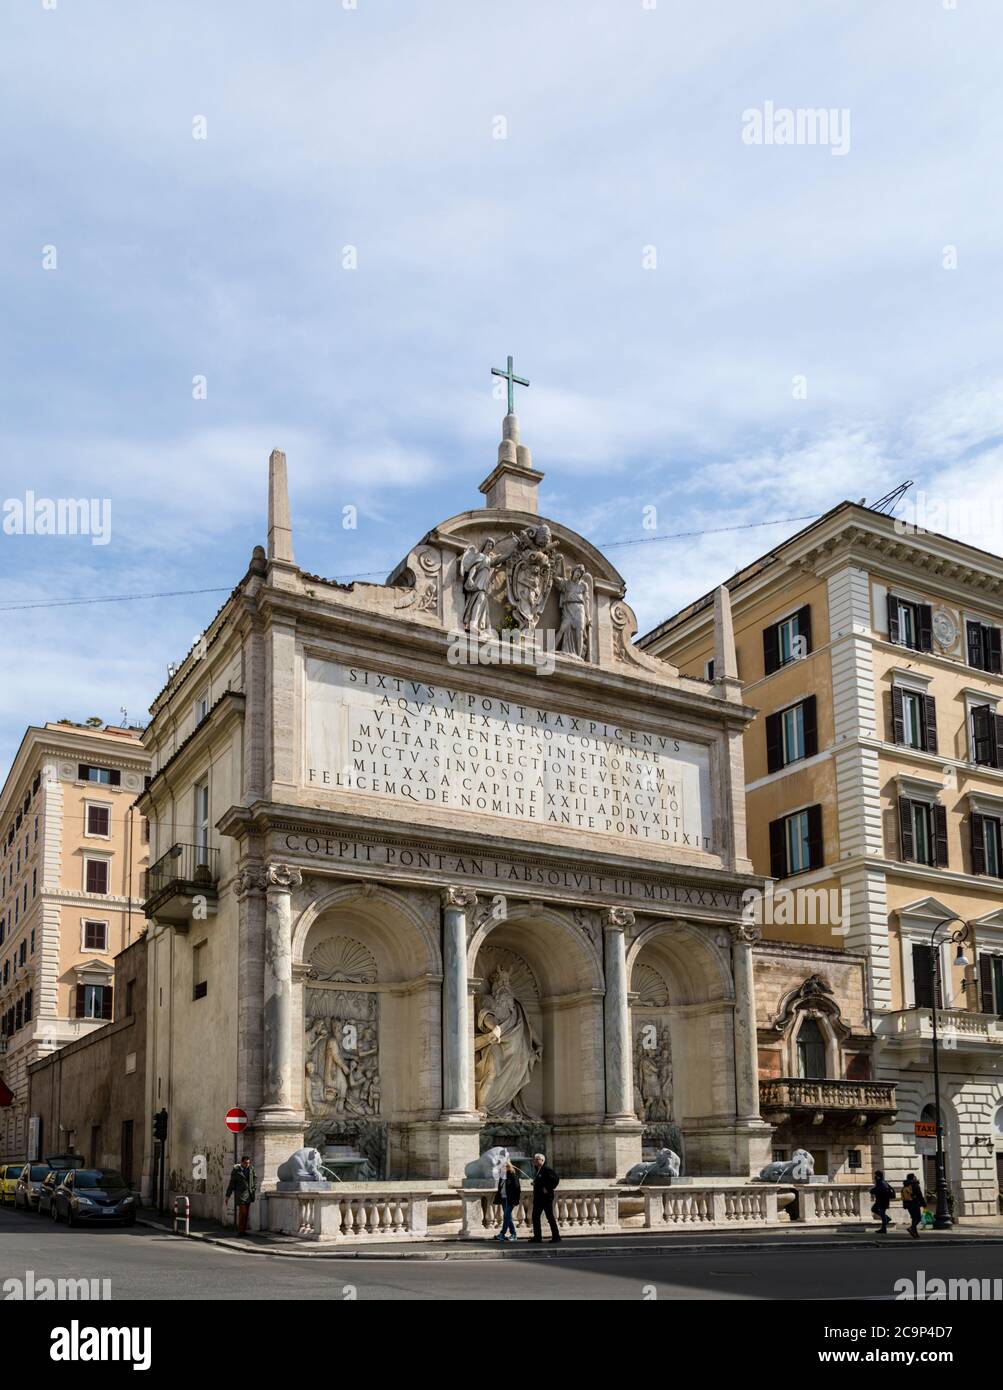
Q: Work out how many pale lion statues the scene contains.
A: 4